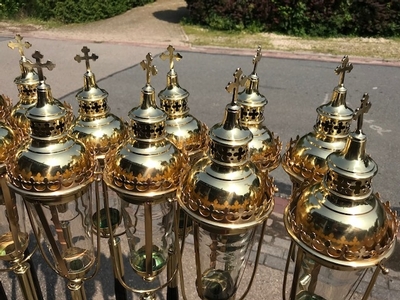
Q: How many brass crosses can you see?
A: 9